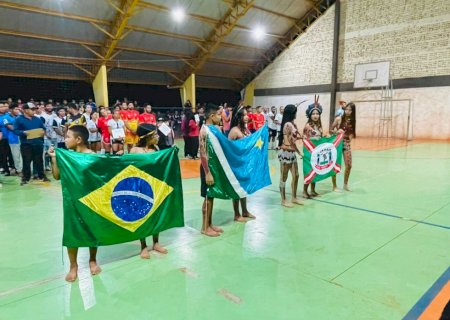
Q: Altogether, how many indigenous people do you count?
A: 7